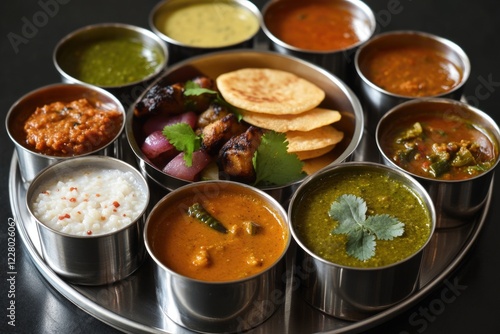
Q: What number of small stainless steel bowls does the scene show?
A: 9